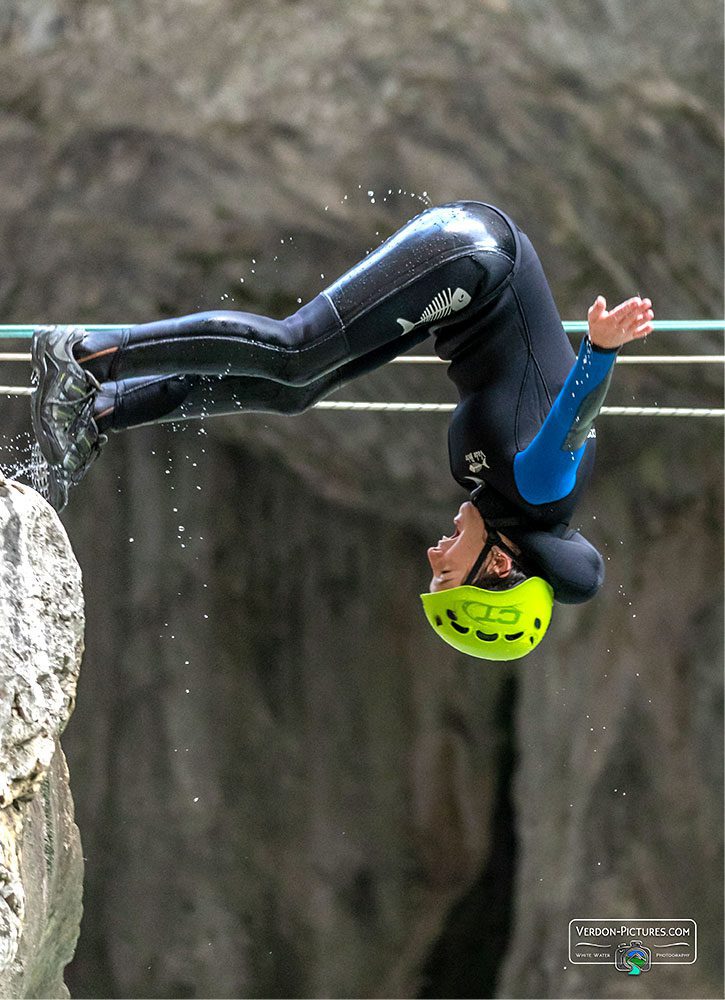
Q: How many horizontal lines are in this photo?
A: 3